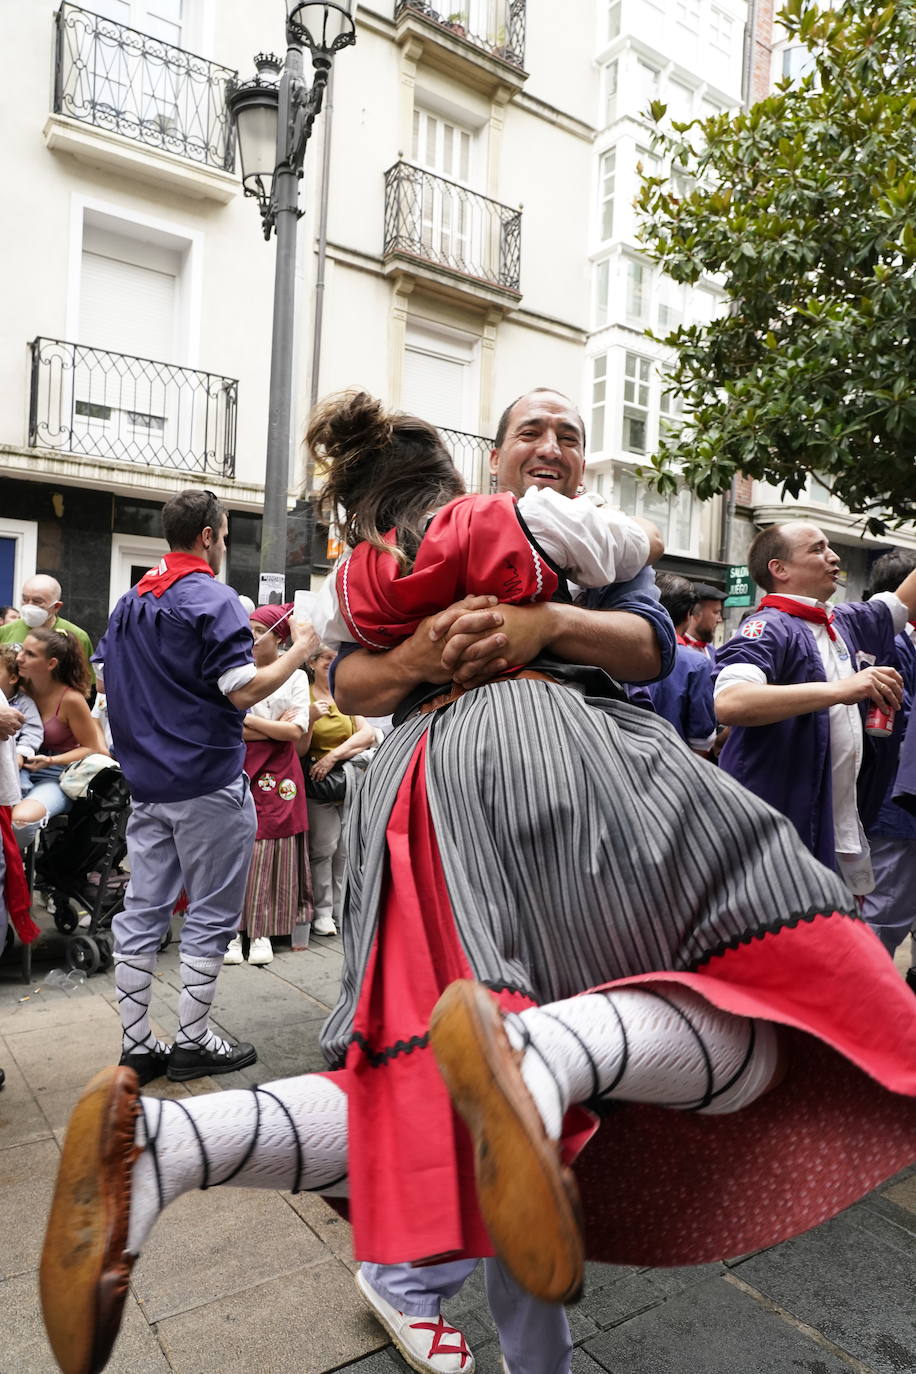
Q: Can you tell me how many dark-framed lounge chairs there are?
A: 0